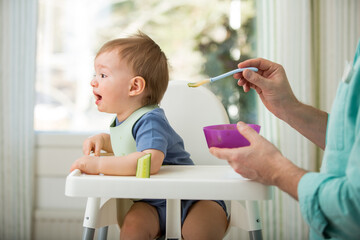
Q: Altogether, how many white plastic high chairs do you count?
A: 1